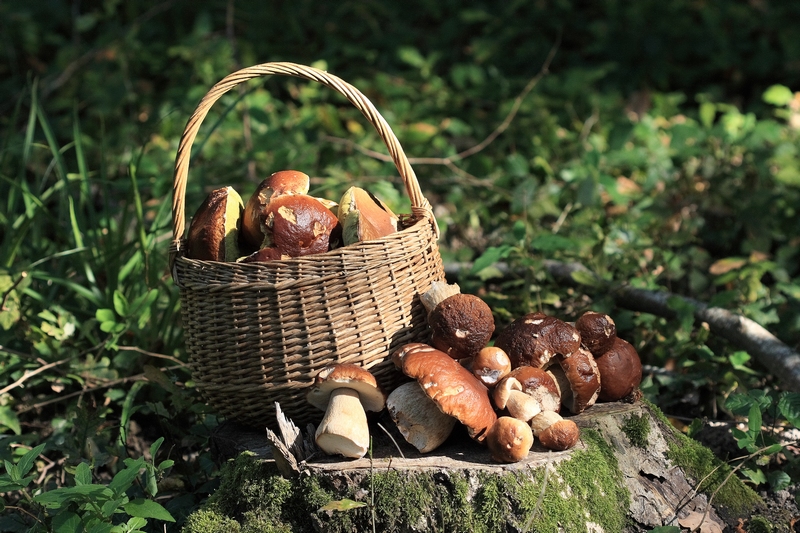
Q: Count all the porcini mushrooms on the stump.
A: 12